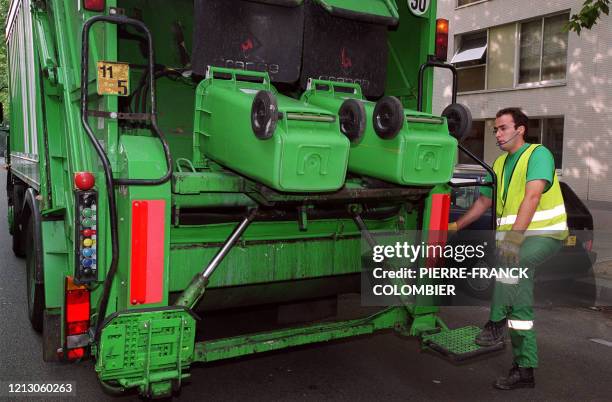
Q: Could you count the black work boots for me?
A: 2